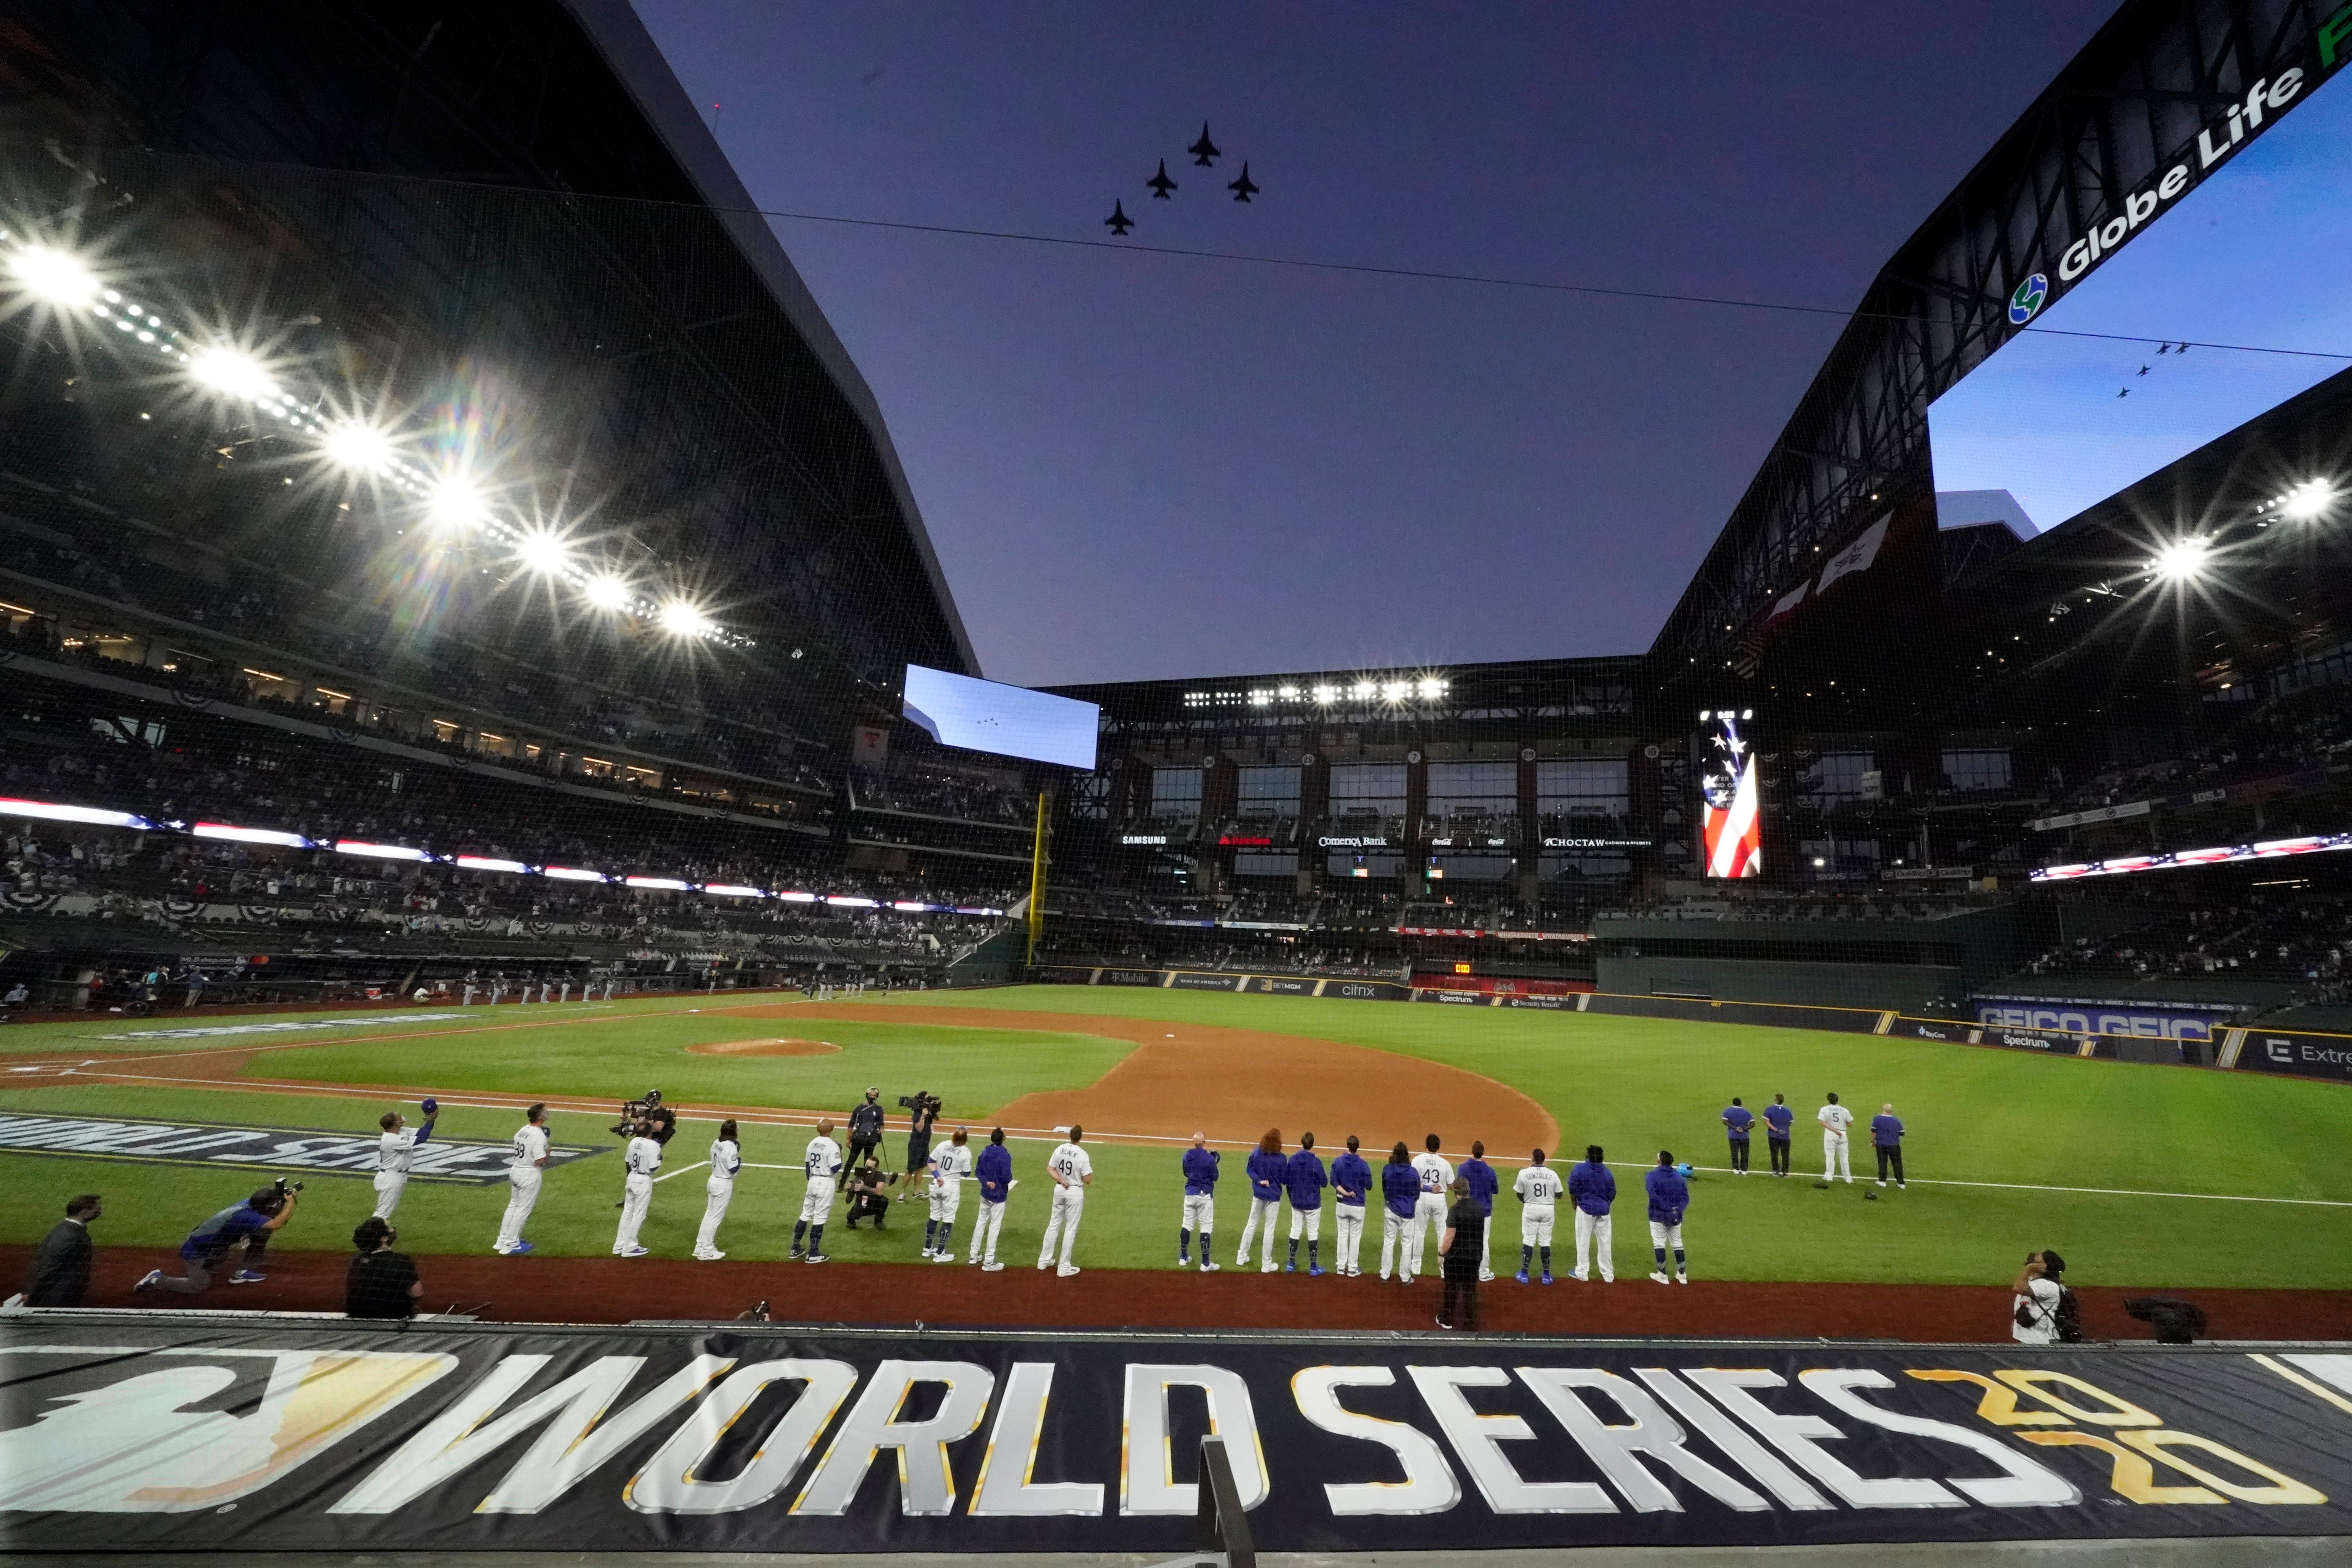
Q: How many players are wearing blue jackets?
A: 9